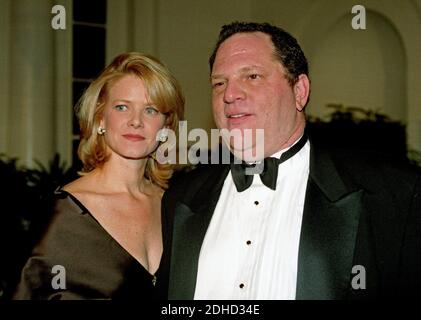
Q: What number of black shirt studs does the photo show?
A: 3